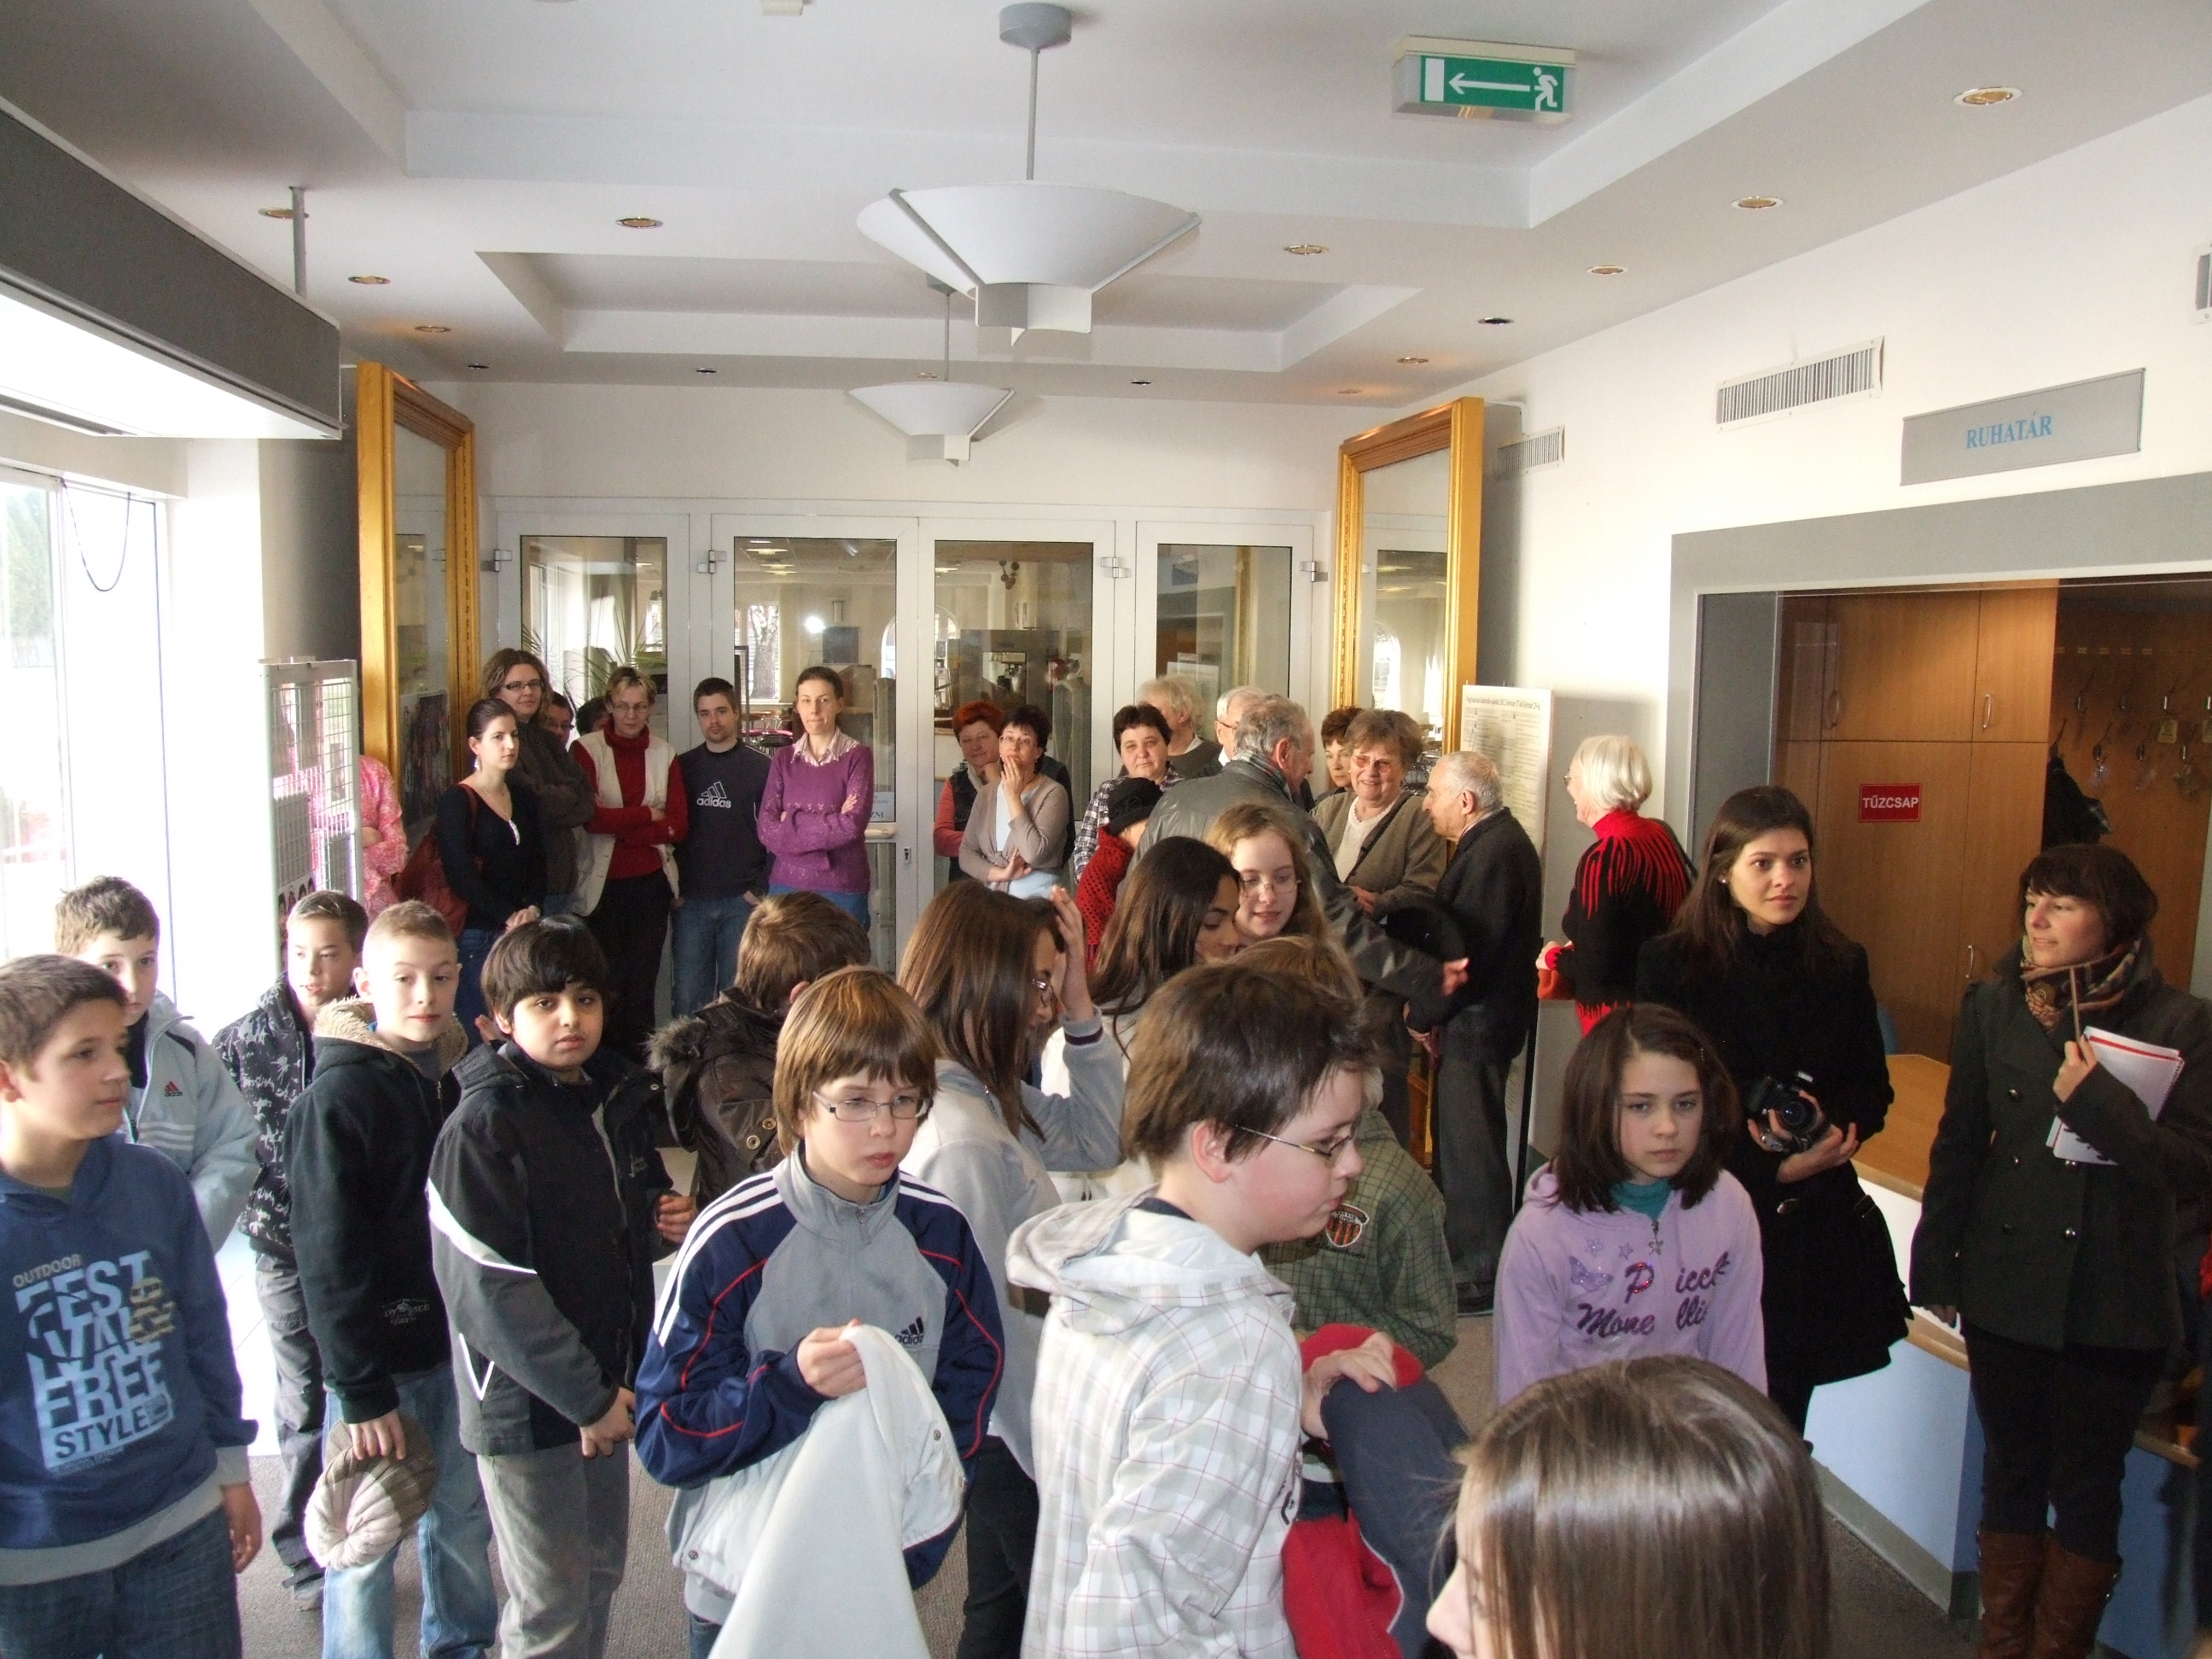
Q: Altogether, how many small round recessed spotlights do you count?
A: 15